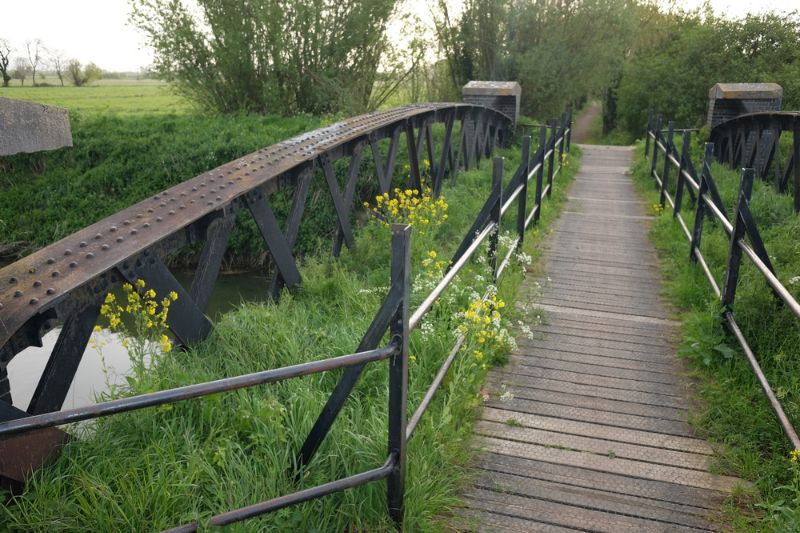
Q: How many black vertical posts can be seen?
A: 13